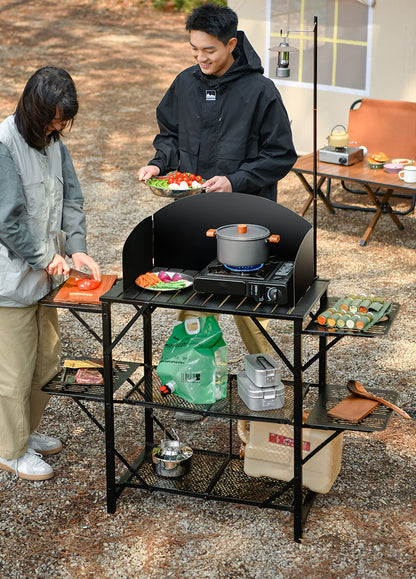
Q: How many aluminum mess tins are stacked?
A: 2